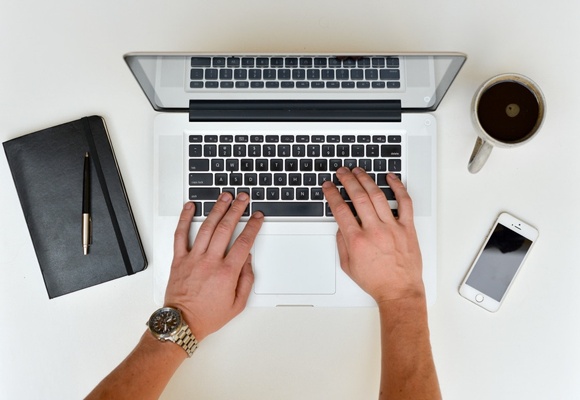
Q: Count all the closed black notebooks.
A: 1